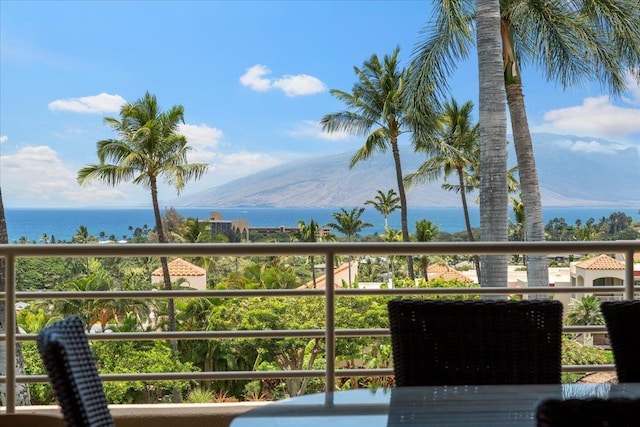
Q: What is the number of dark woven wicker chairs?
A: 4